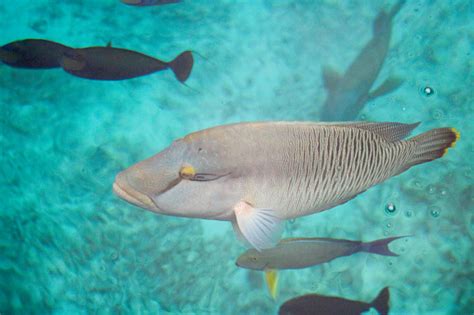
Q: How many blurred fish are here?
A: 1